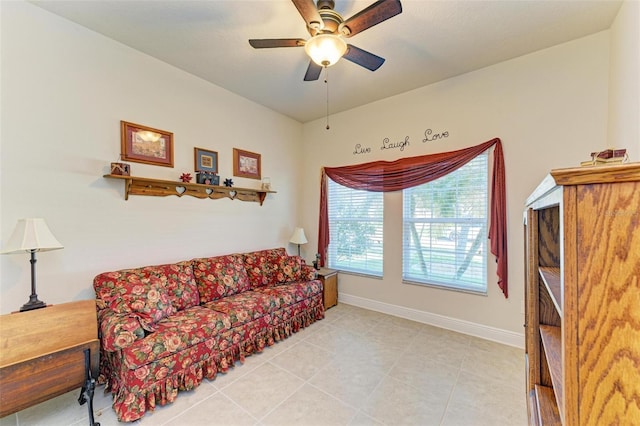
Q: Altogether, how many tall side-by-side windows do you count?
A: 2